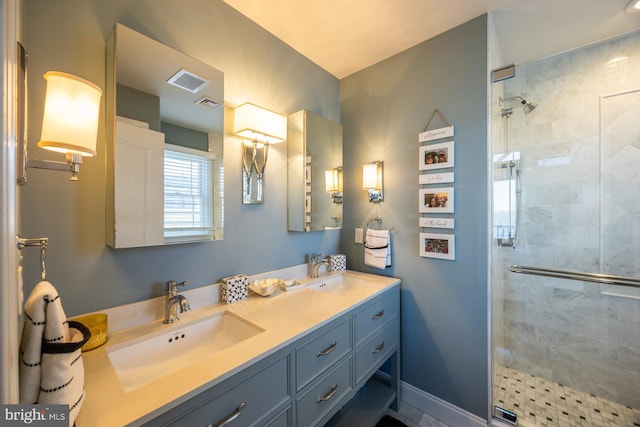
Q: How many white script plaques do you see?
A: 3